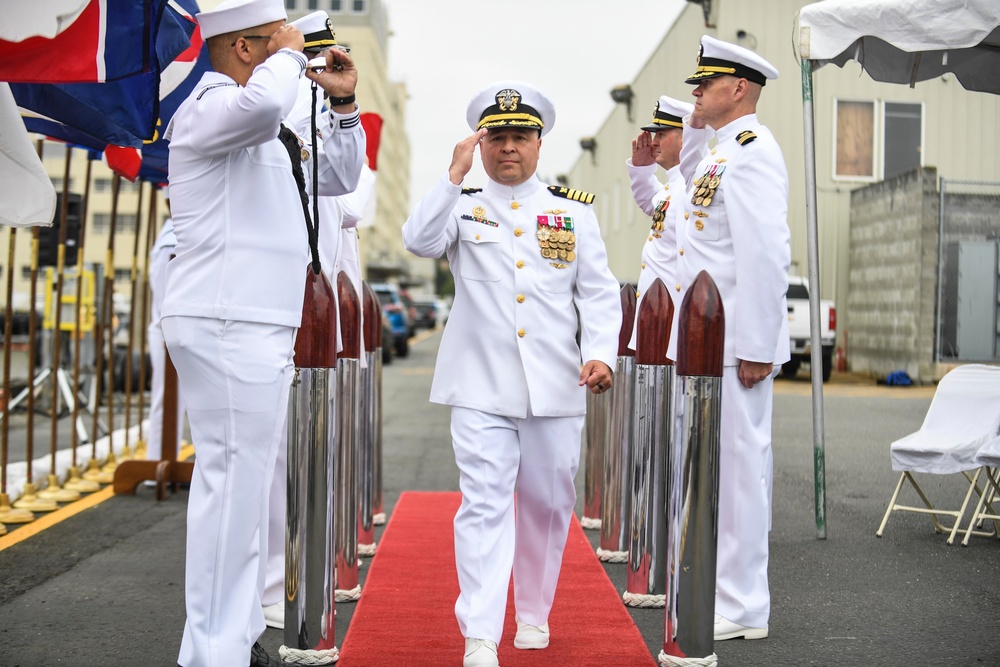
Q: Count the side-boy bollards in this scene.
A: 8